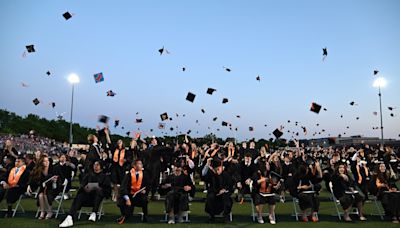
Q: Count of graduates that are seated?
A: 10